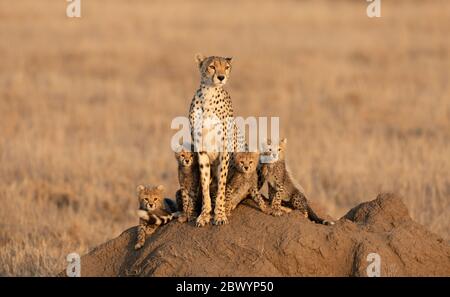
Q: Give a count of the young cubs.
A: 4